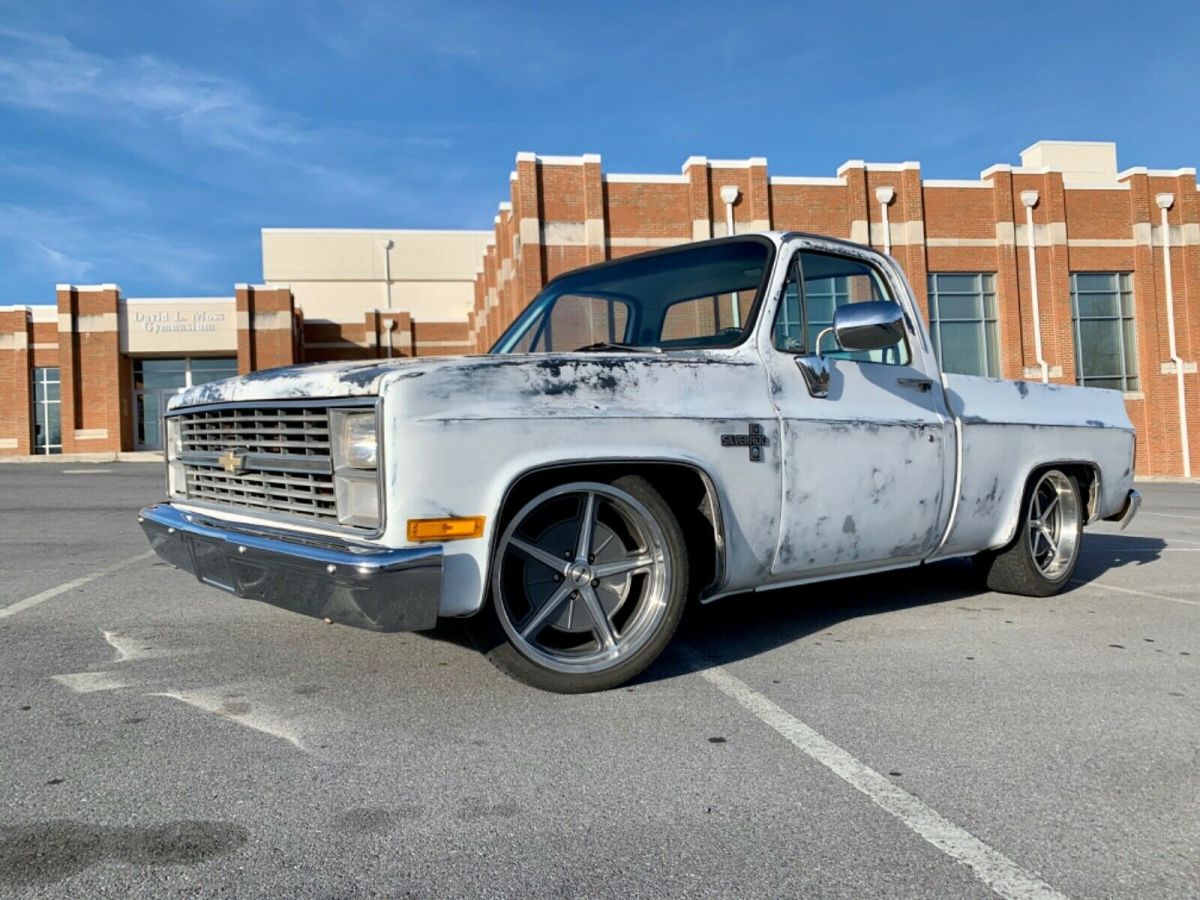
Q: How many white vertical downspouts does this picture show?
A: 6